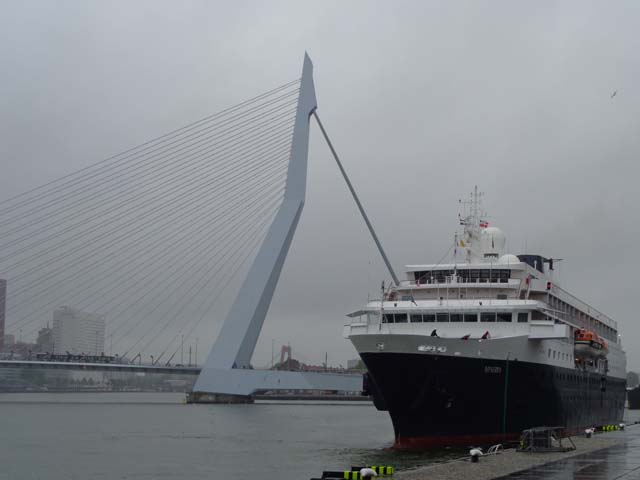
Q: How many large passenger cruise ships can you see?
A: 1